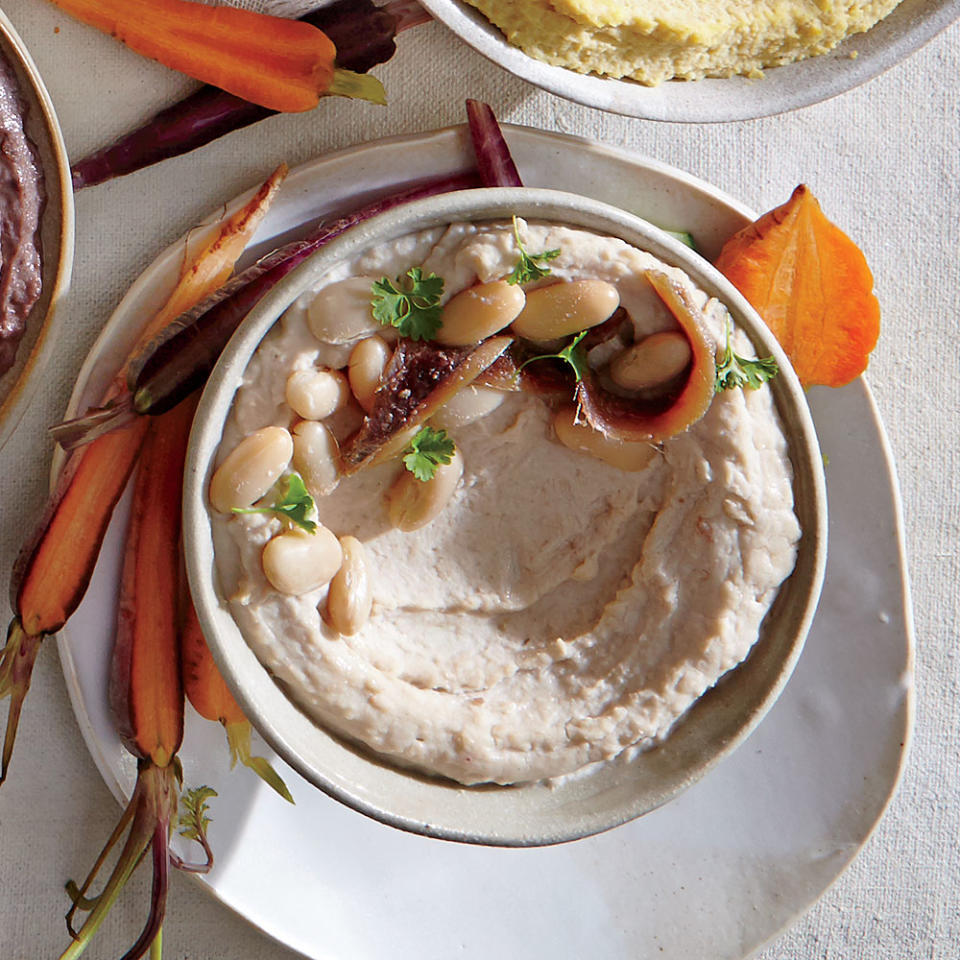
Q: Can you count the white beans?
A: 13